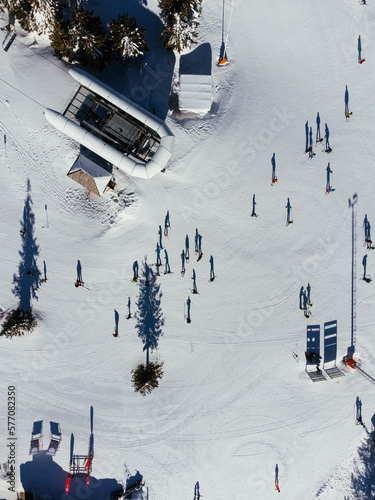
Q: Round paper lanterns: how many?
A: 0